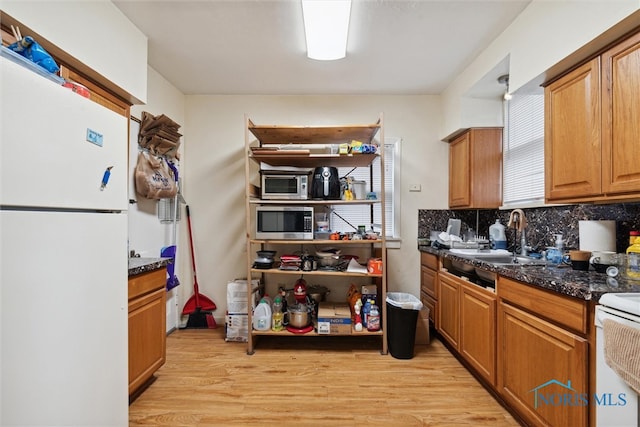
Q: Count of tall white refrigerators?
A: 1